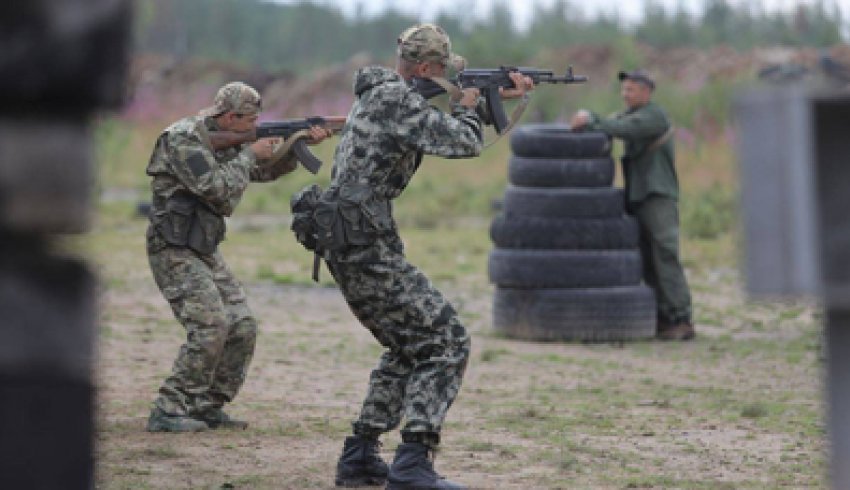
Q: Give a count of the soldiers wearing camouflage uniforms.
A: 2